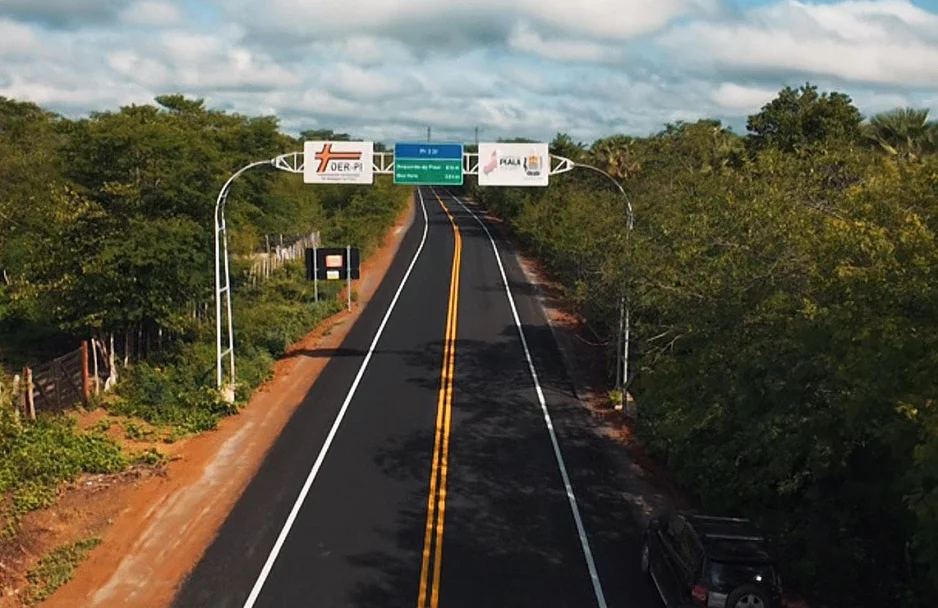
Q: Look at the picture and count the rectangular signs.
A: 4